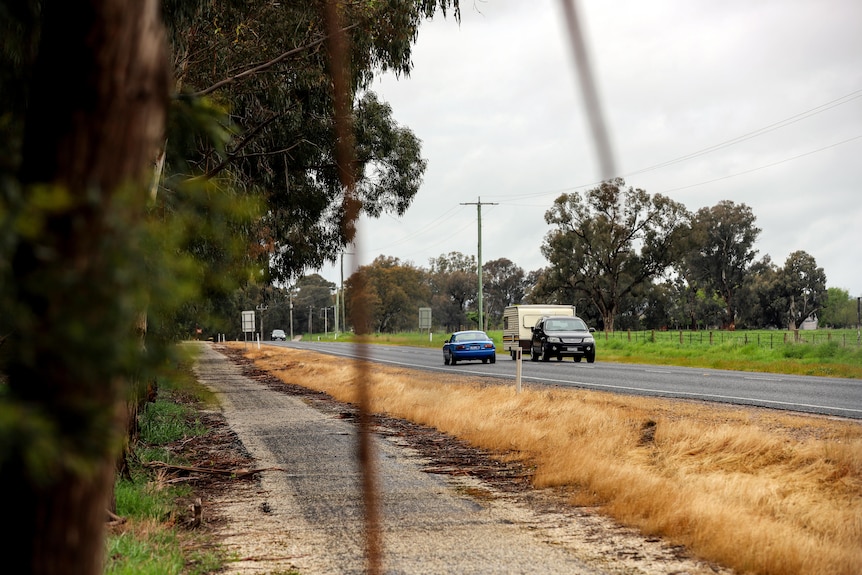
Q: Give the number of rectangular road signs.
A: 2